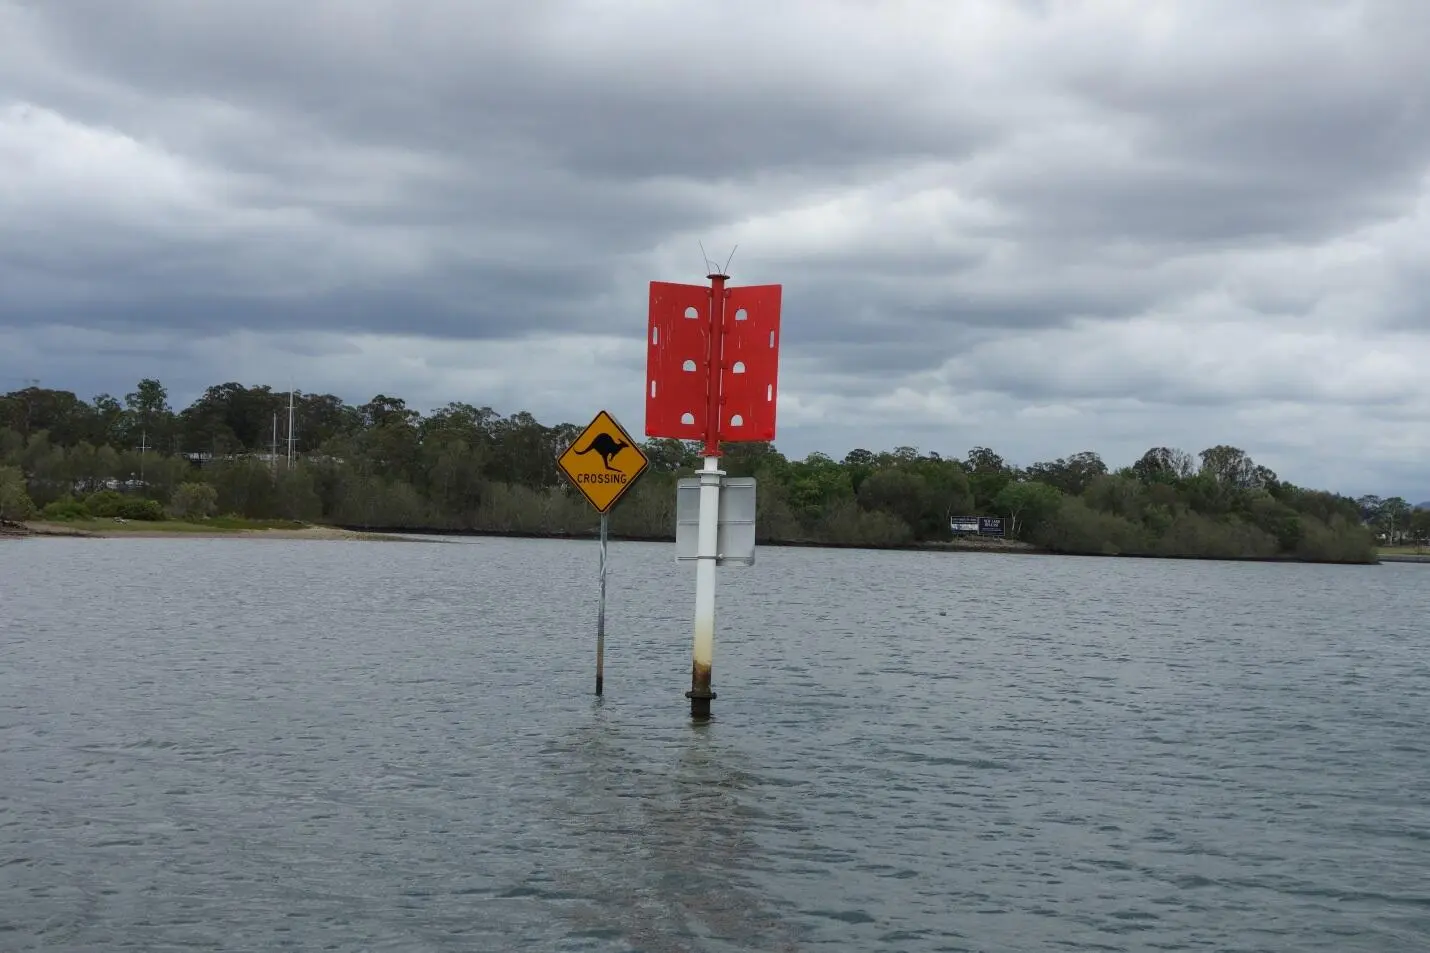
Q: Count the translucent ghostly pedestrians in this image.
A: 0